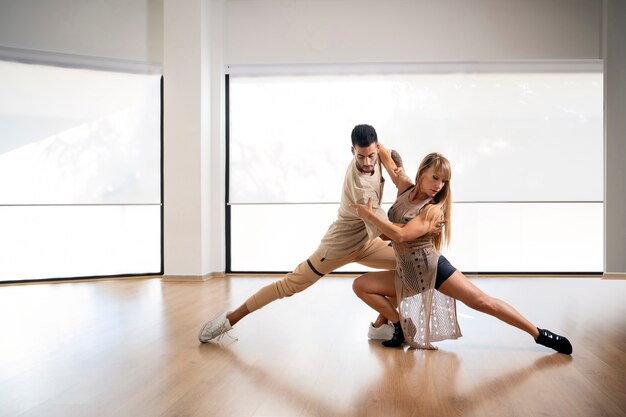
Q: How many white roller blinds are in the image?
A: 2